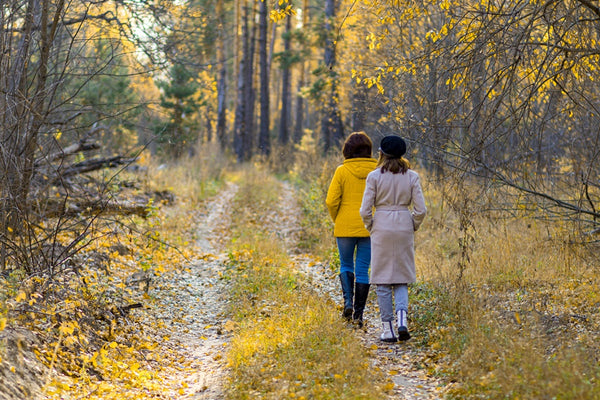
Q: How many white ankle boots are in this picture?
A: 2